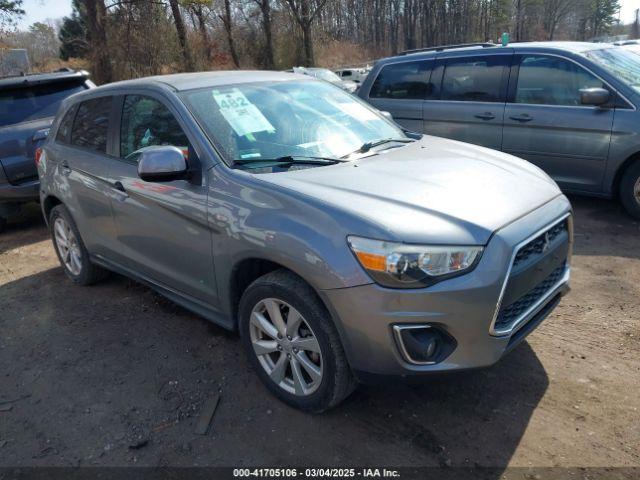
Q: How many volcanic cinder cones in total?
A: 0